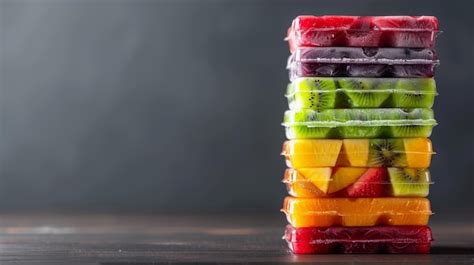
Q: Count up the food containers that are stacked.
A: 8